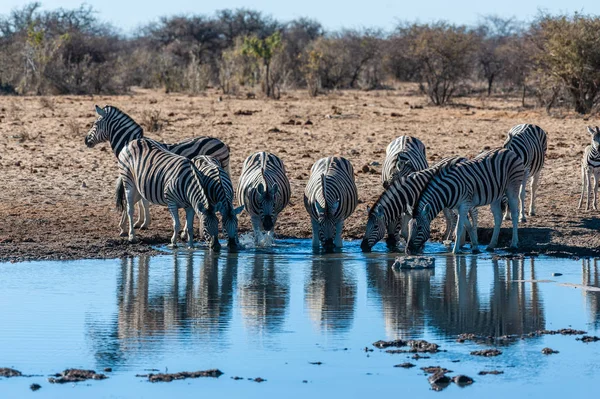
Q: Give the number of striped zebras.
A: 10